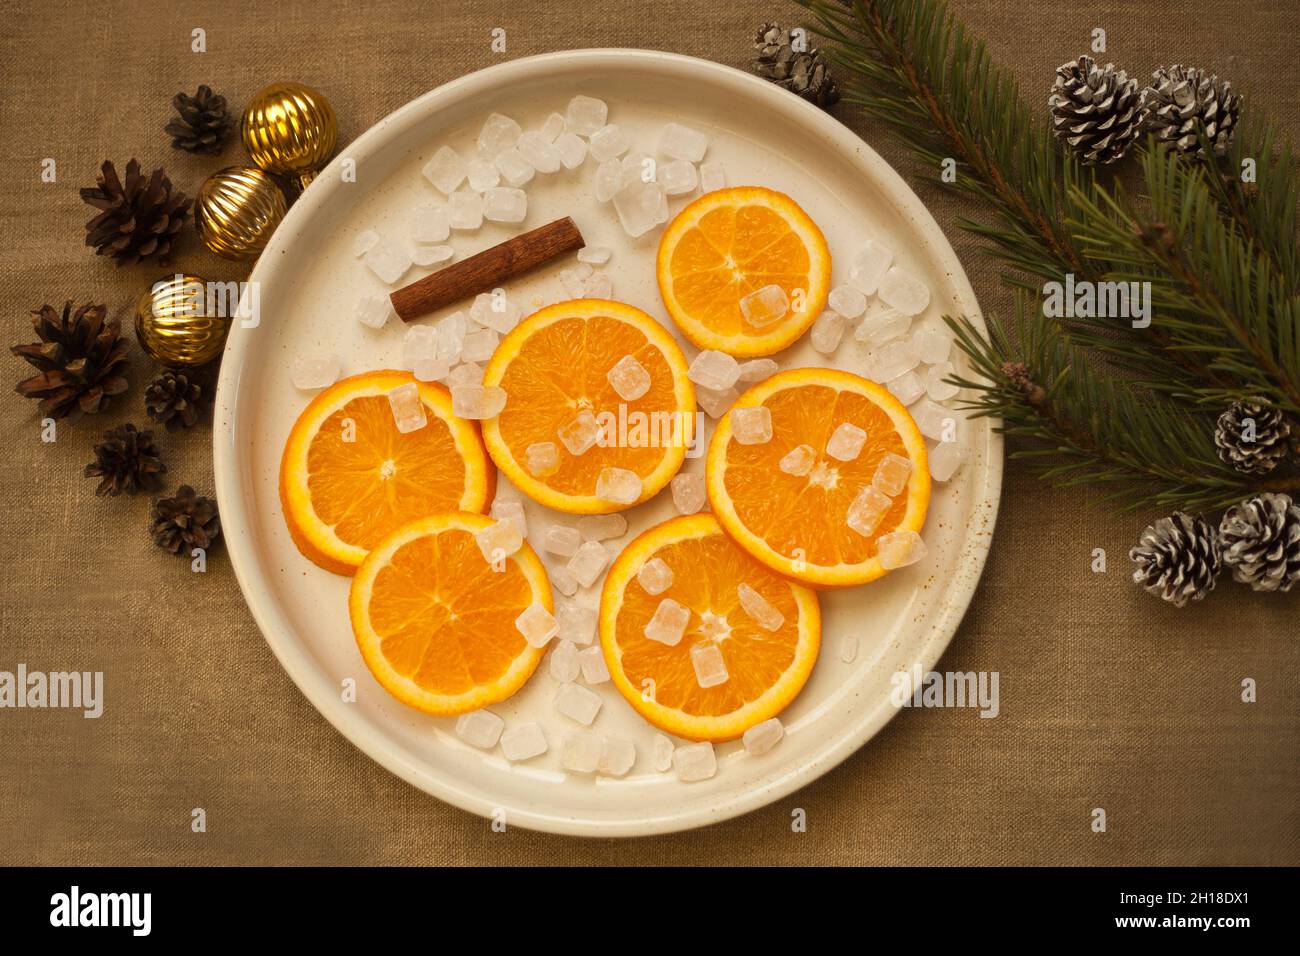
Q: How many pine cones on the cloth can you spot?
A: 12